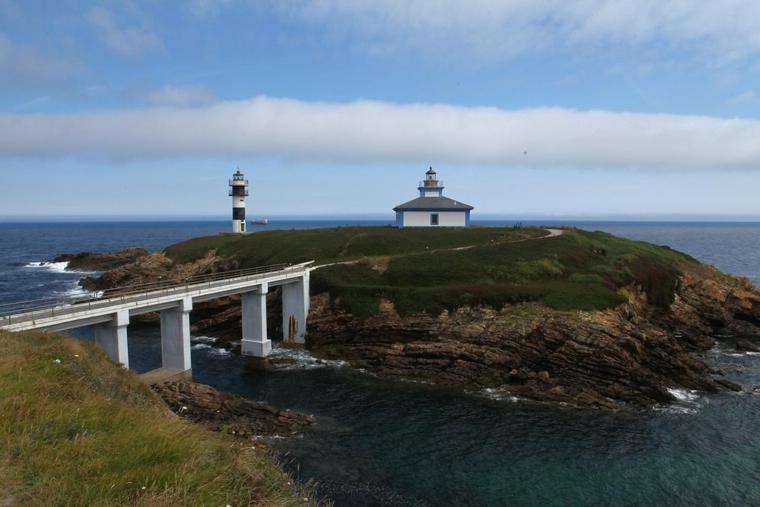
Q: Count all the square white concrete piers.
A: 4